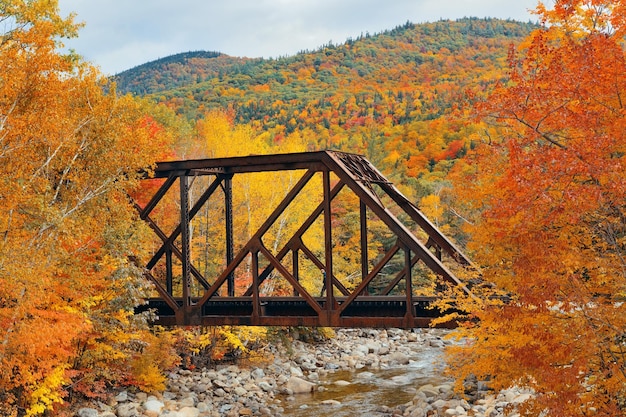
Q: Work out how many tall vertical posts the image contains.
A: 4